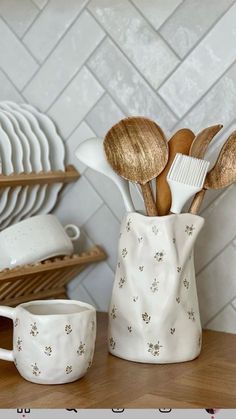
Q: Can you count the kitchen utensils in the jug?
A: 6